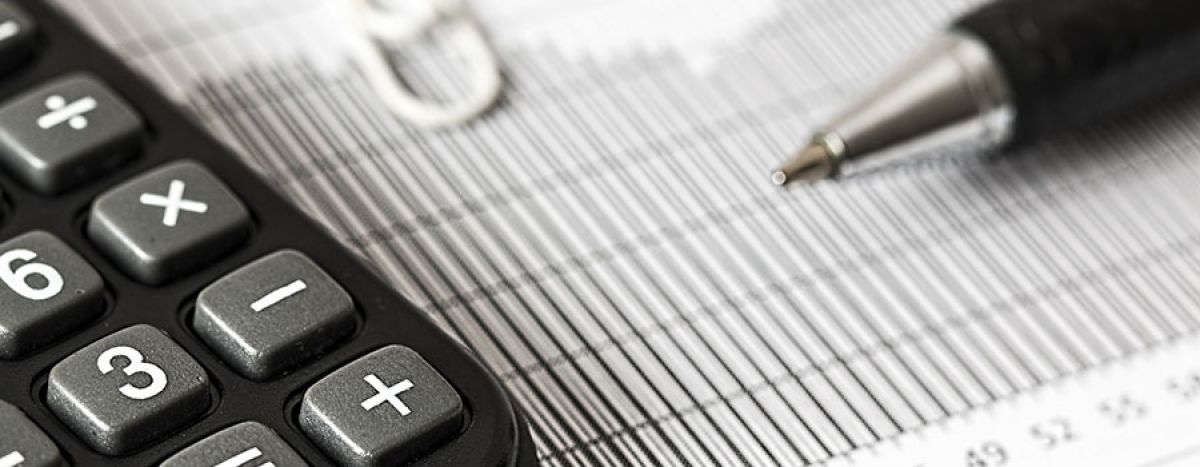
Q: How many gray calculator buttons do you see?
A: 9